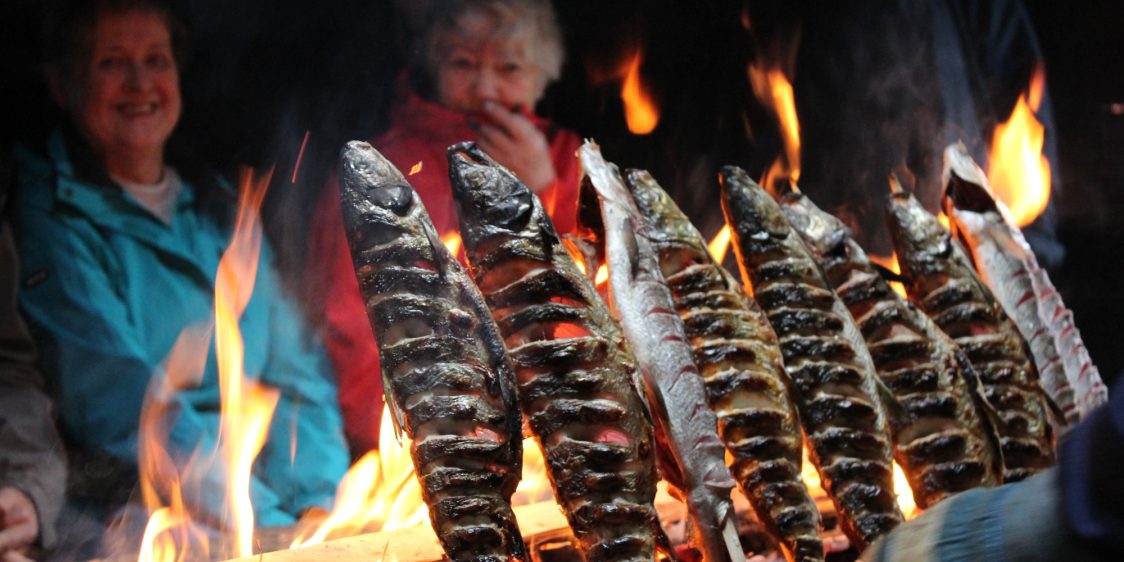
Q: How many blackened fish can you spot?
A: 6